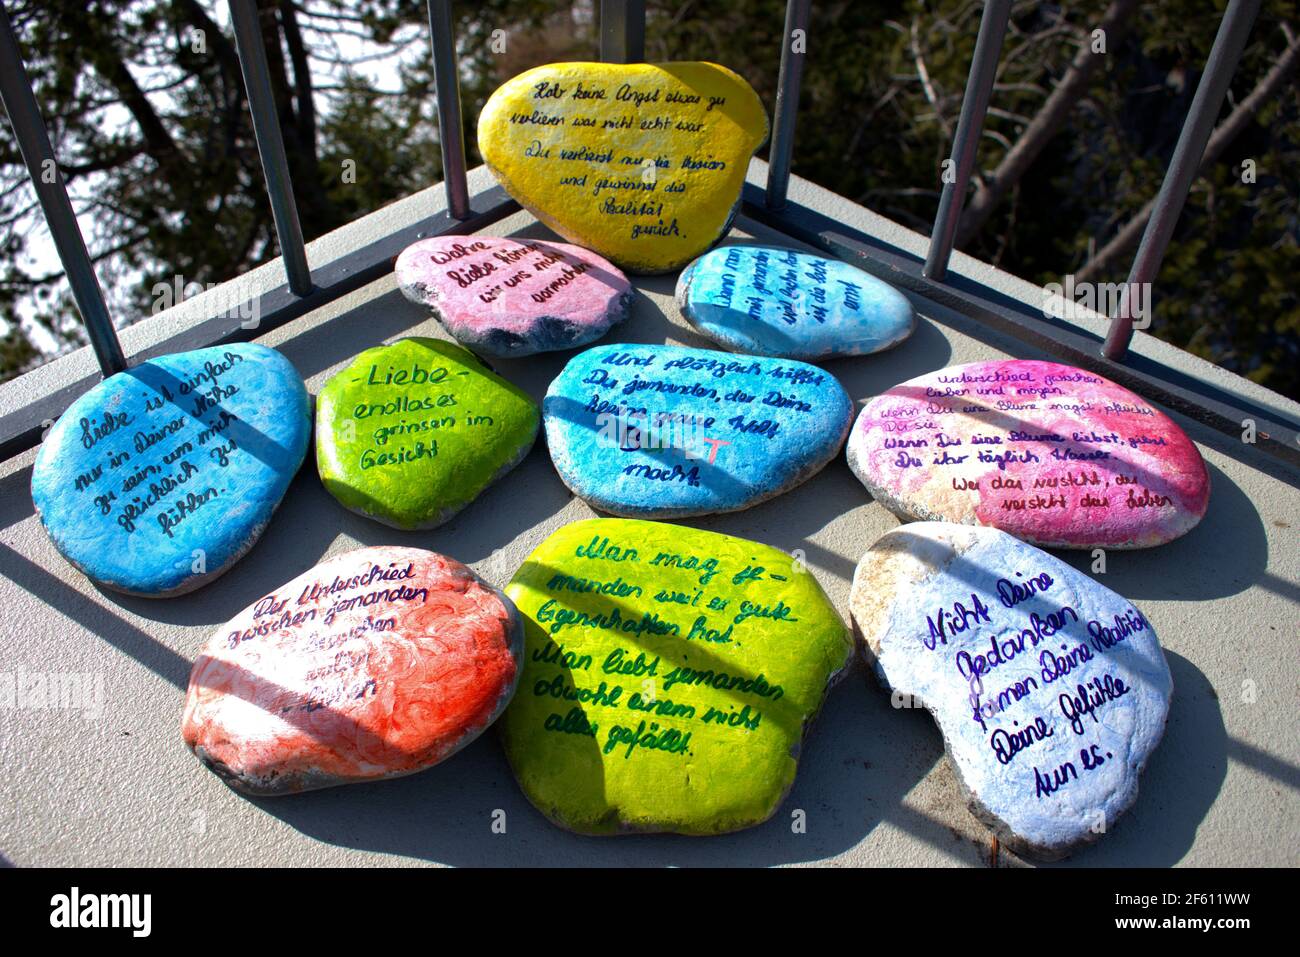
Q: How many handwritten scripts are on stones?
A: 10